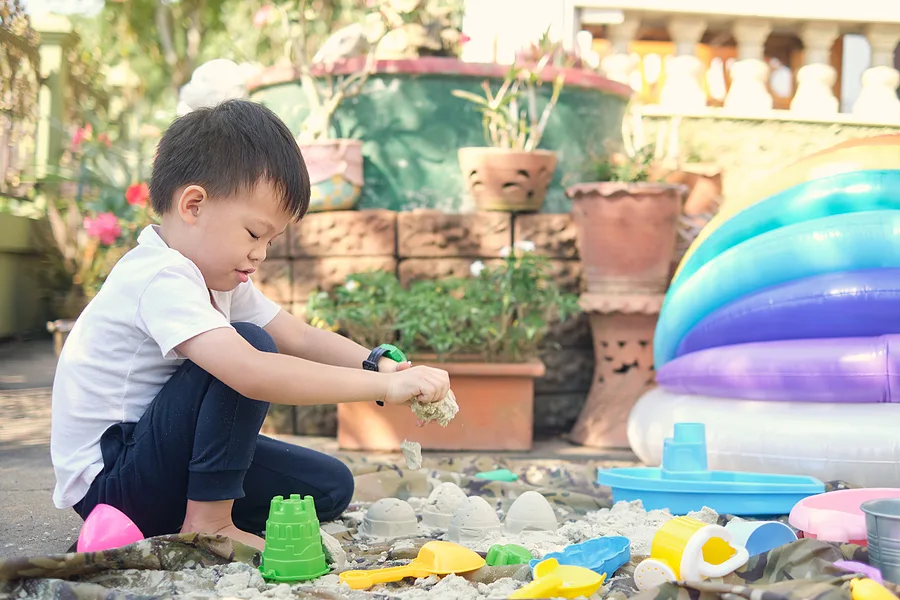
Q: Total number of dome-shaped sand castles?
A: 4